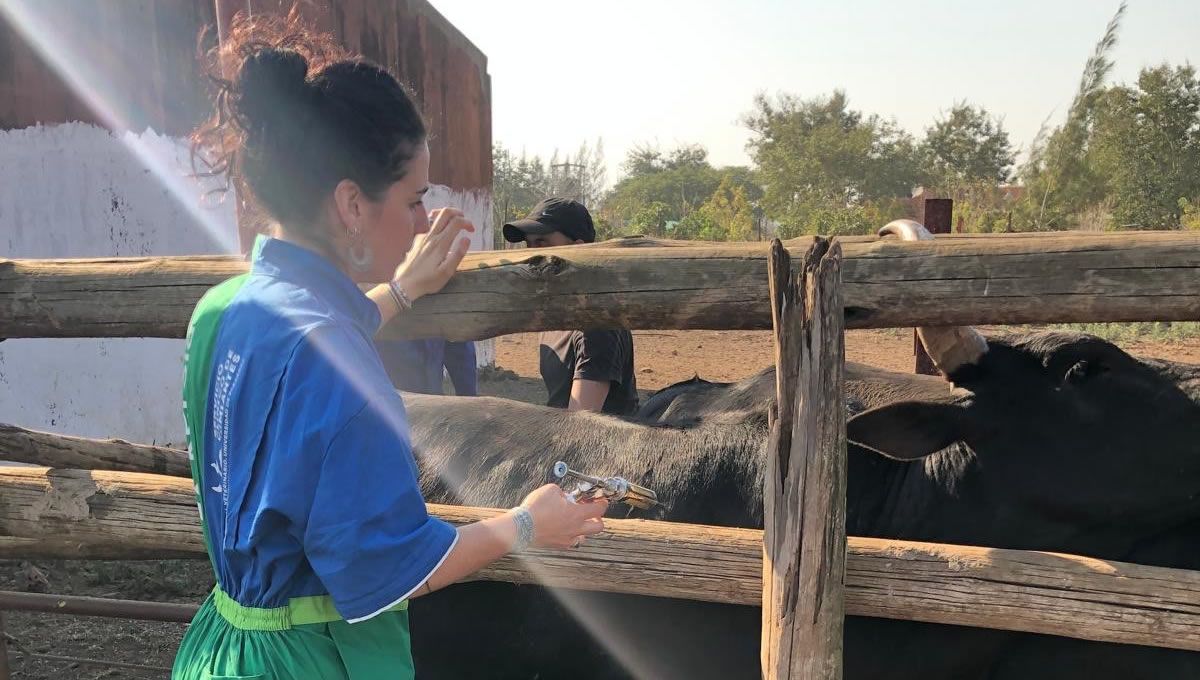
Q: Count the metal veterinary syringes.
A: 1